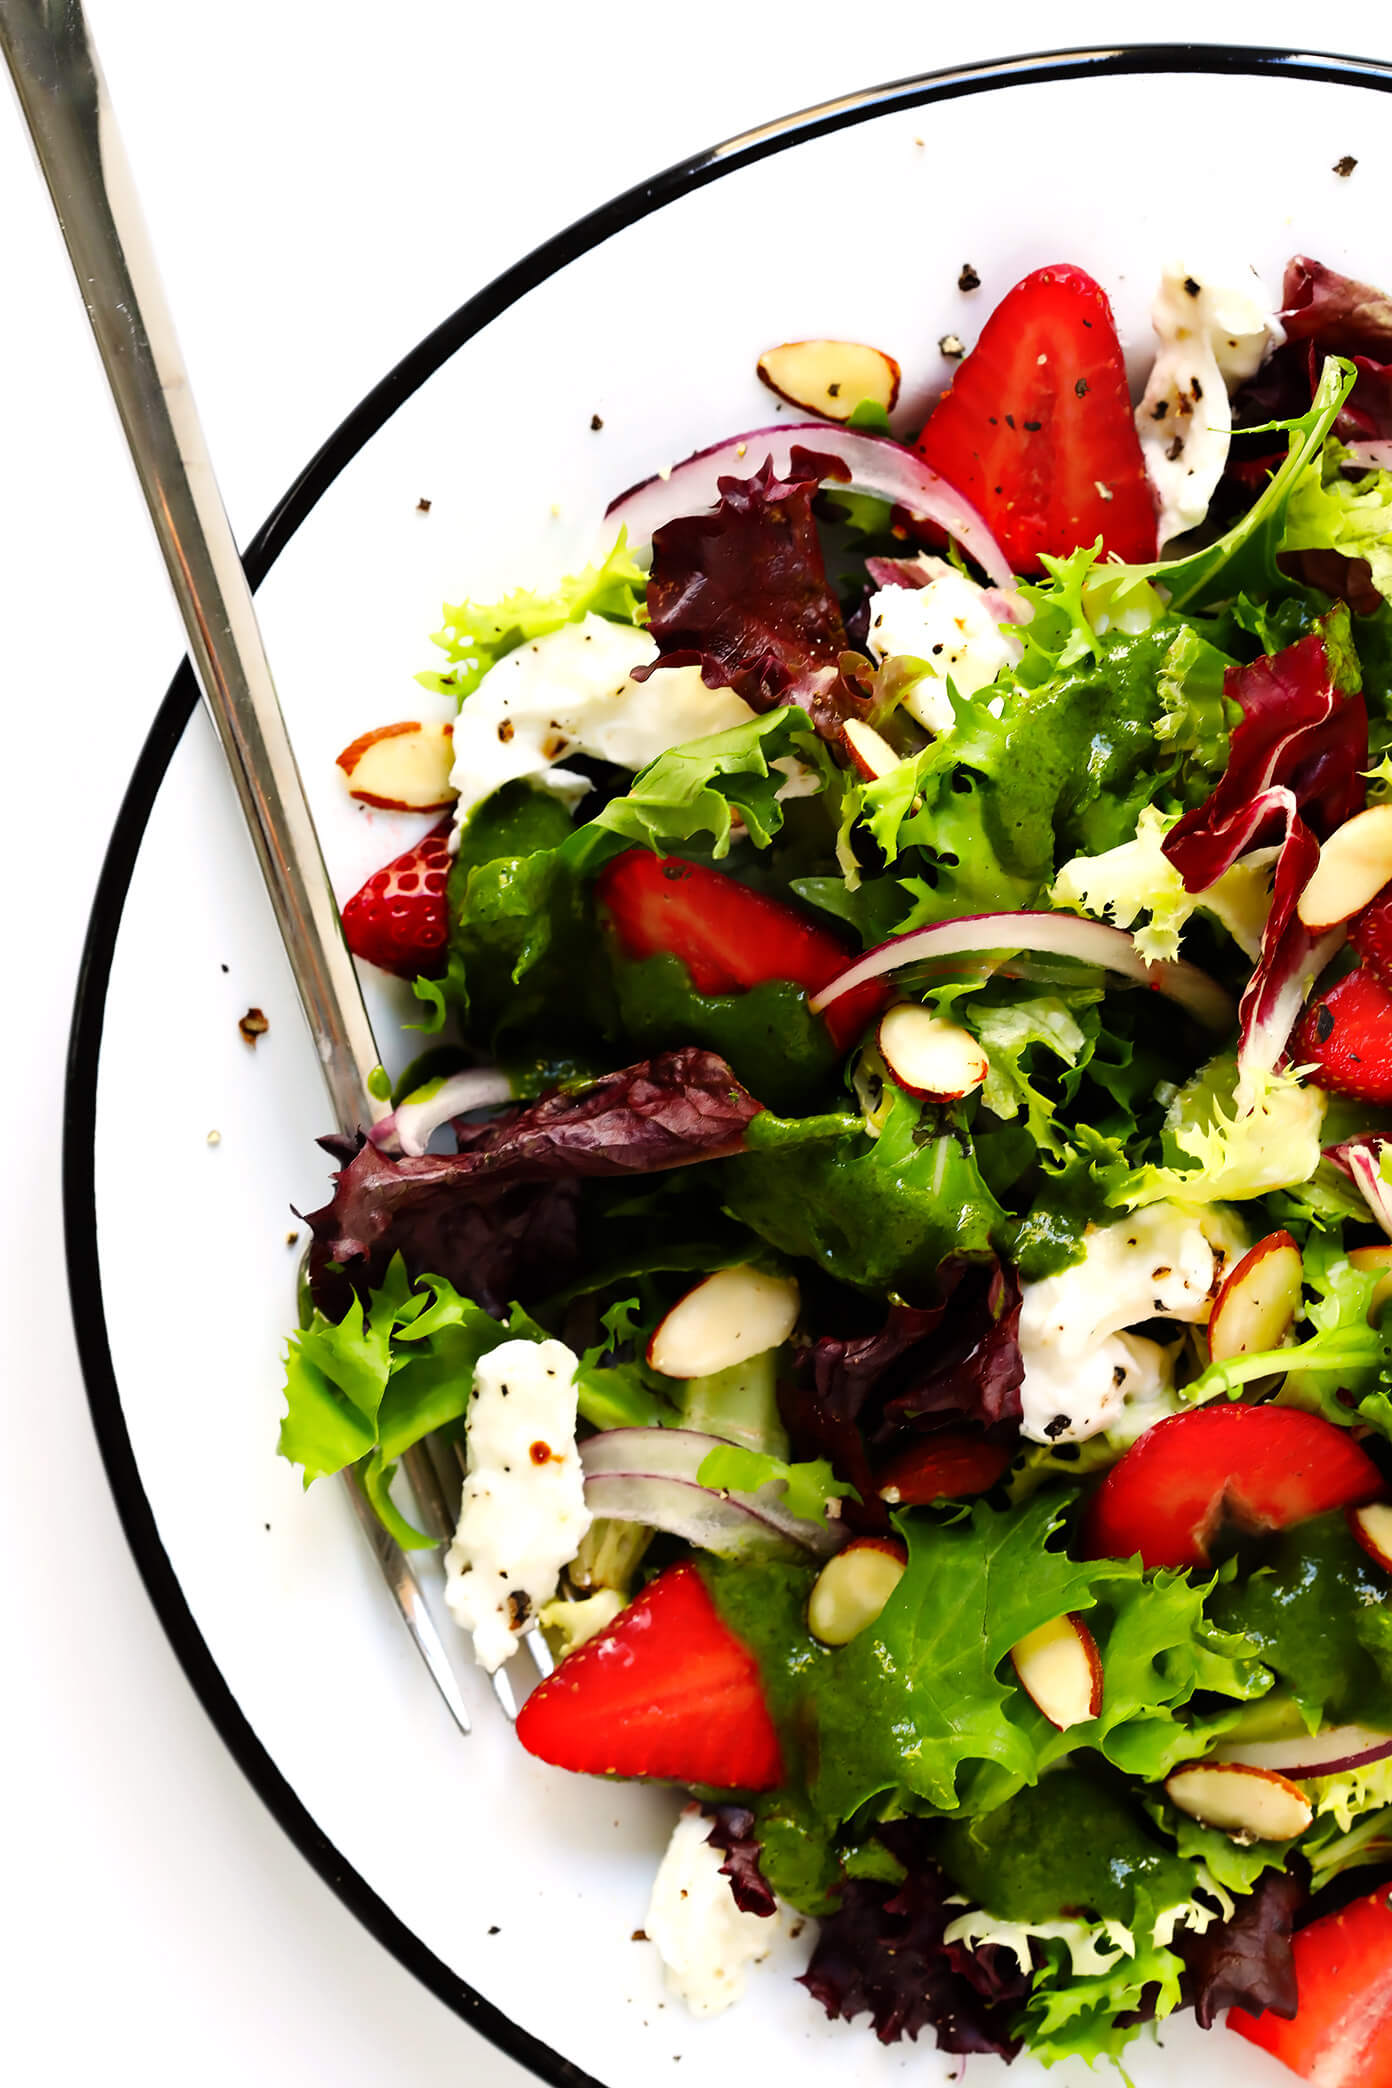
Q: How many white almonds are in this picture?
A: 12